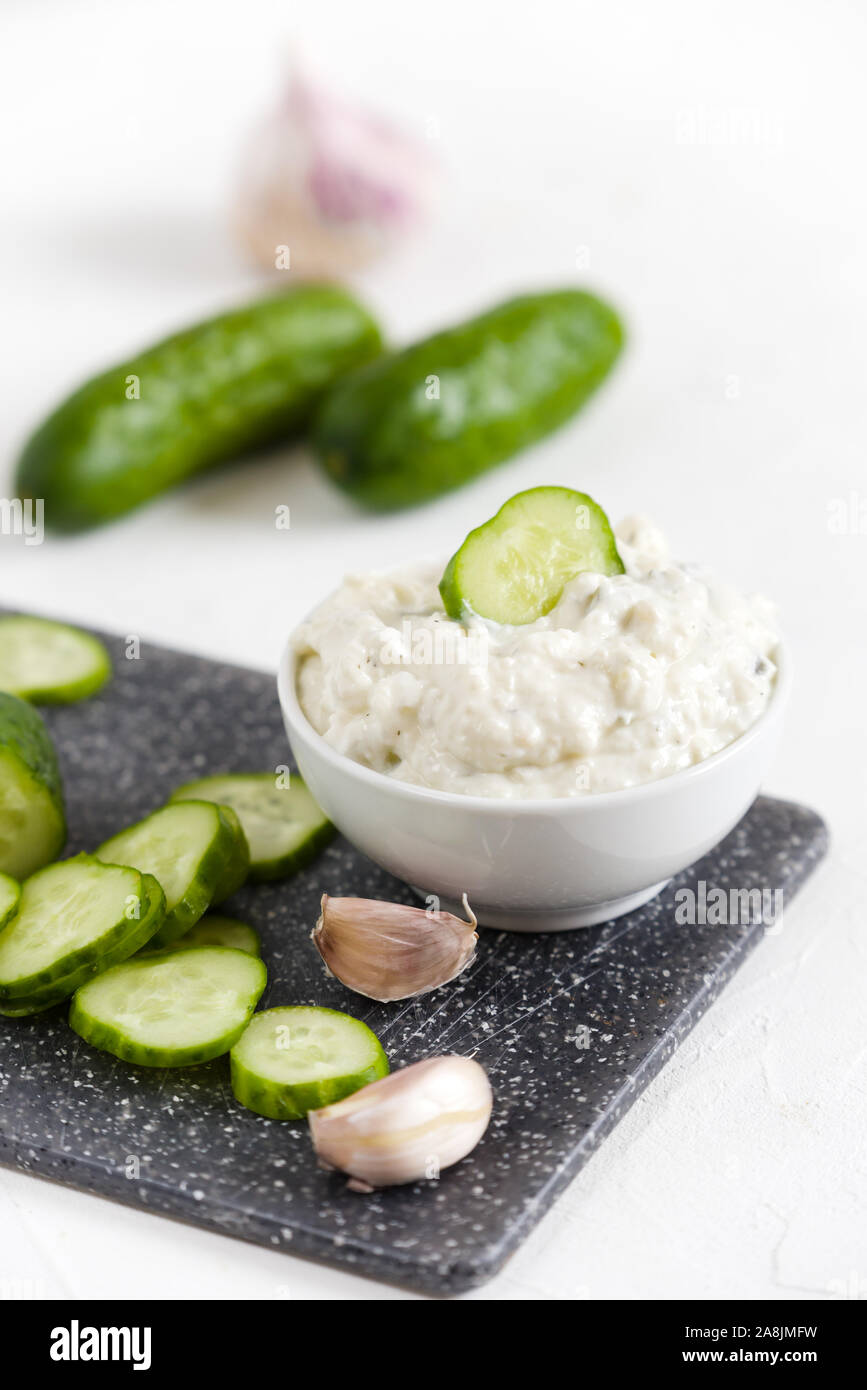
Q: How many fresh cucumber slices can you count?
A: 11